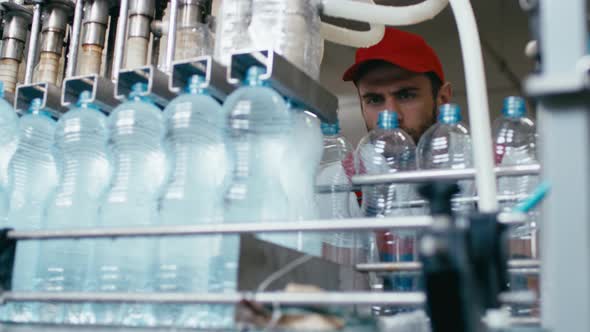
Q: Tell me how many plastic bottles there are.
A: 11